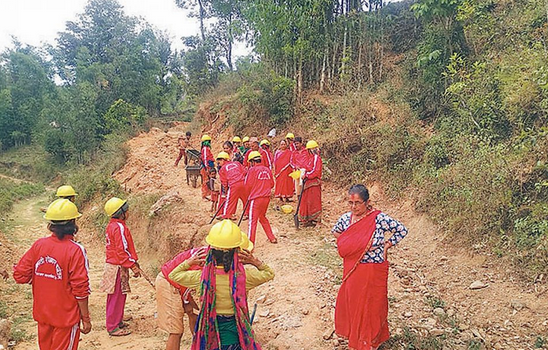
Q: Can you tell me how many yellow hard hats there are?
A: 15